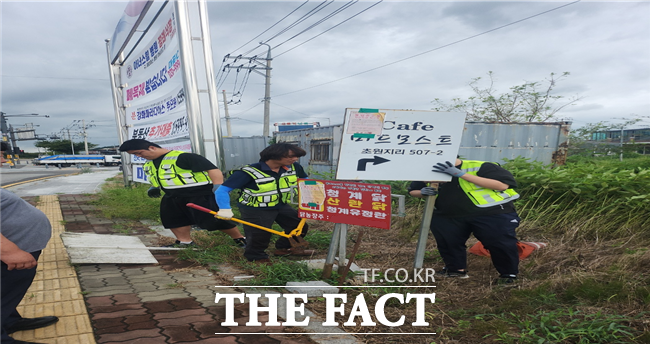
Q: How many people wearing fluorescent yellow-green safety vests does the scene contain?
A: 3